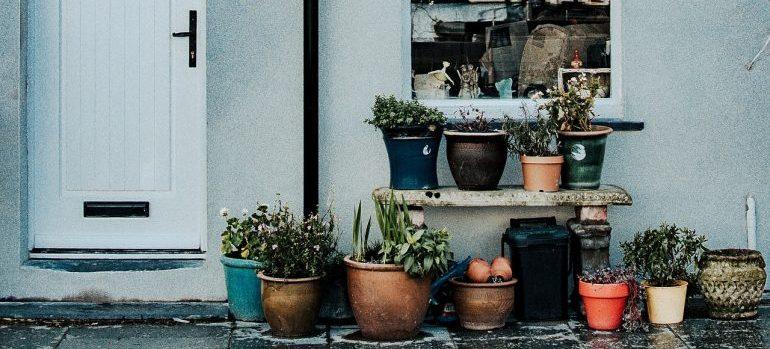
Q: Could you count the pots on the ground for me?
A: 7